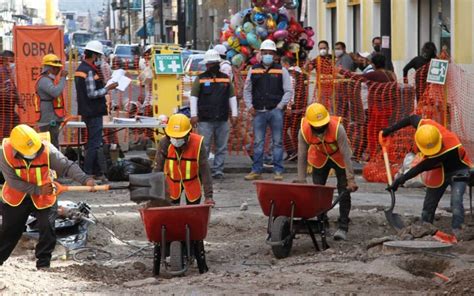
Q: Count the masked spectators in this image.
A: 3